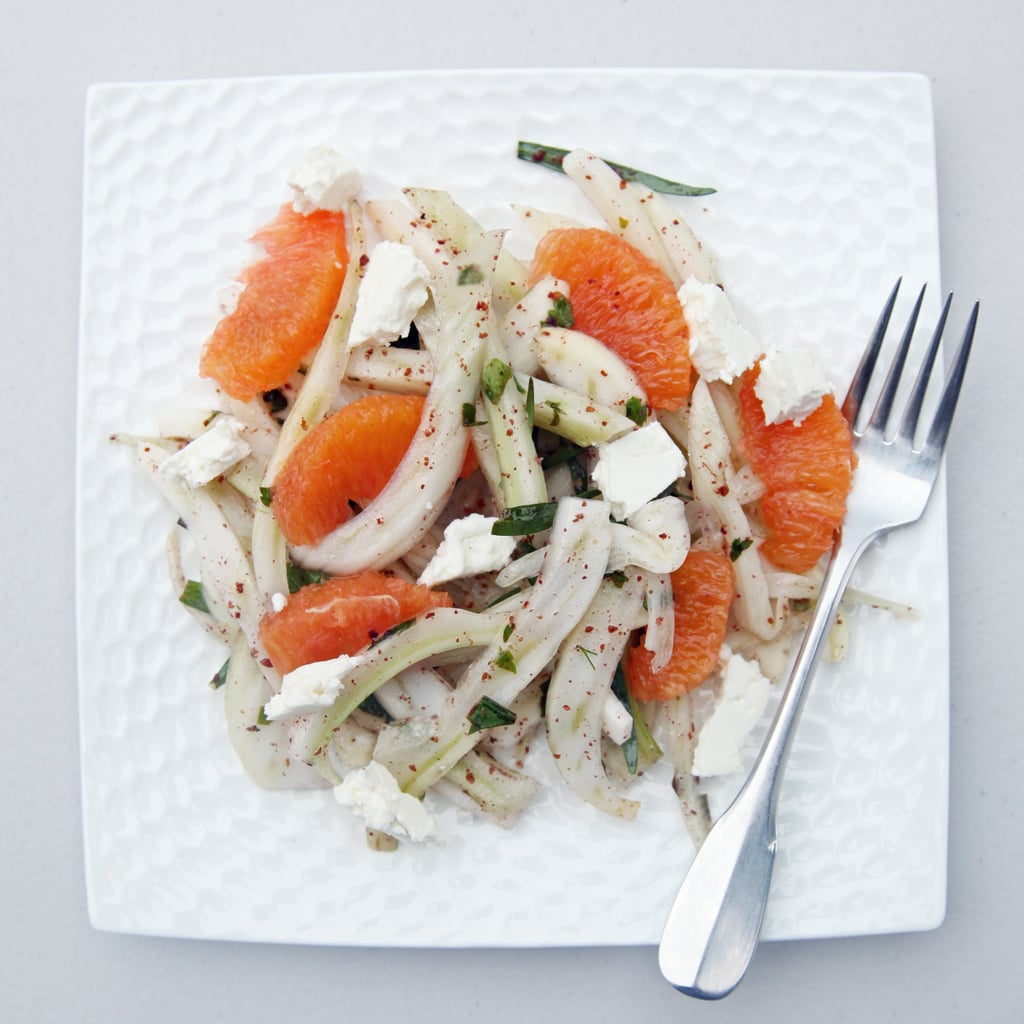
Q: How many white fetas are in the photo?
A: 10